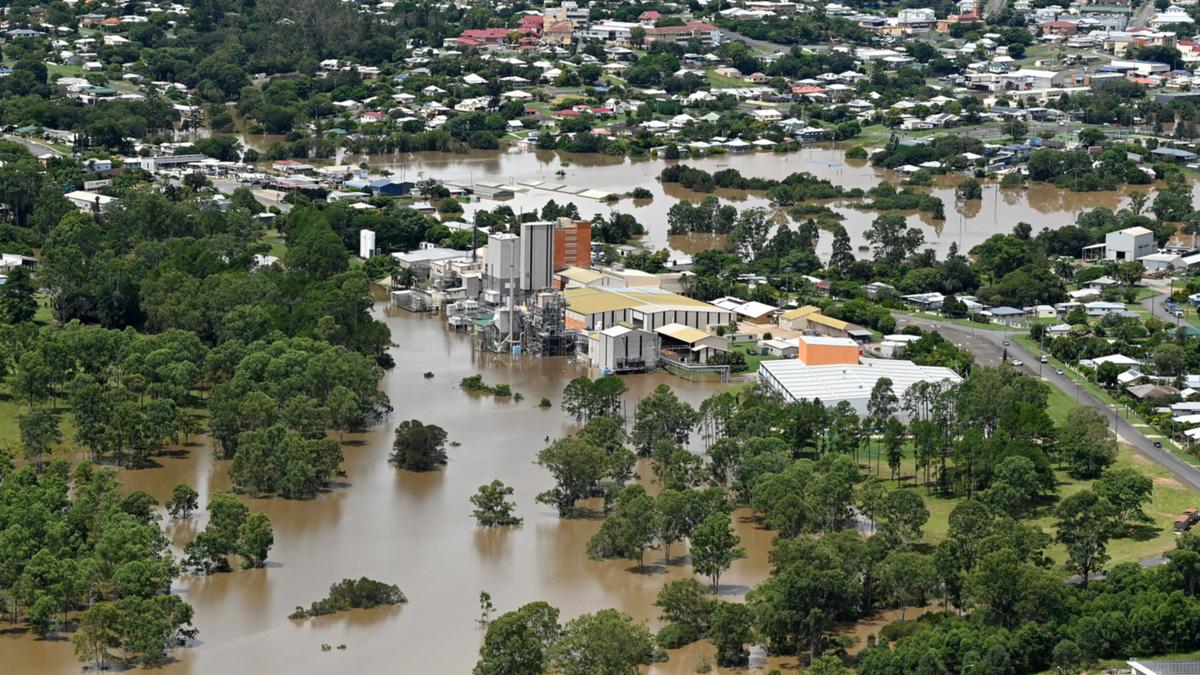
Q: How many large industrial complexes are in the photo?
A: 1